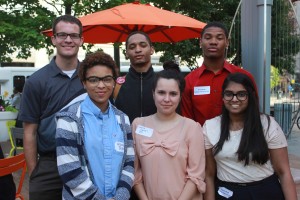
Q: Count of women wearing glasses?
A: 2